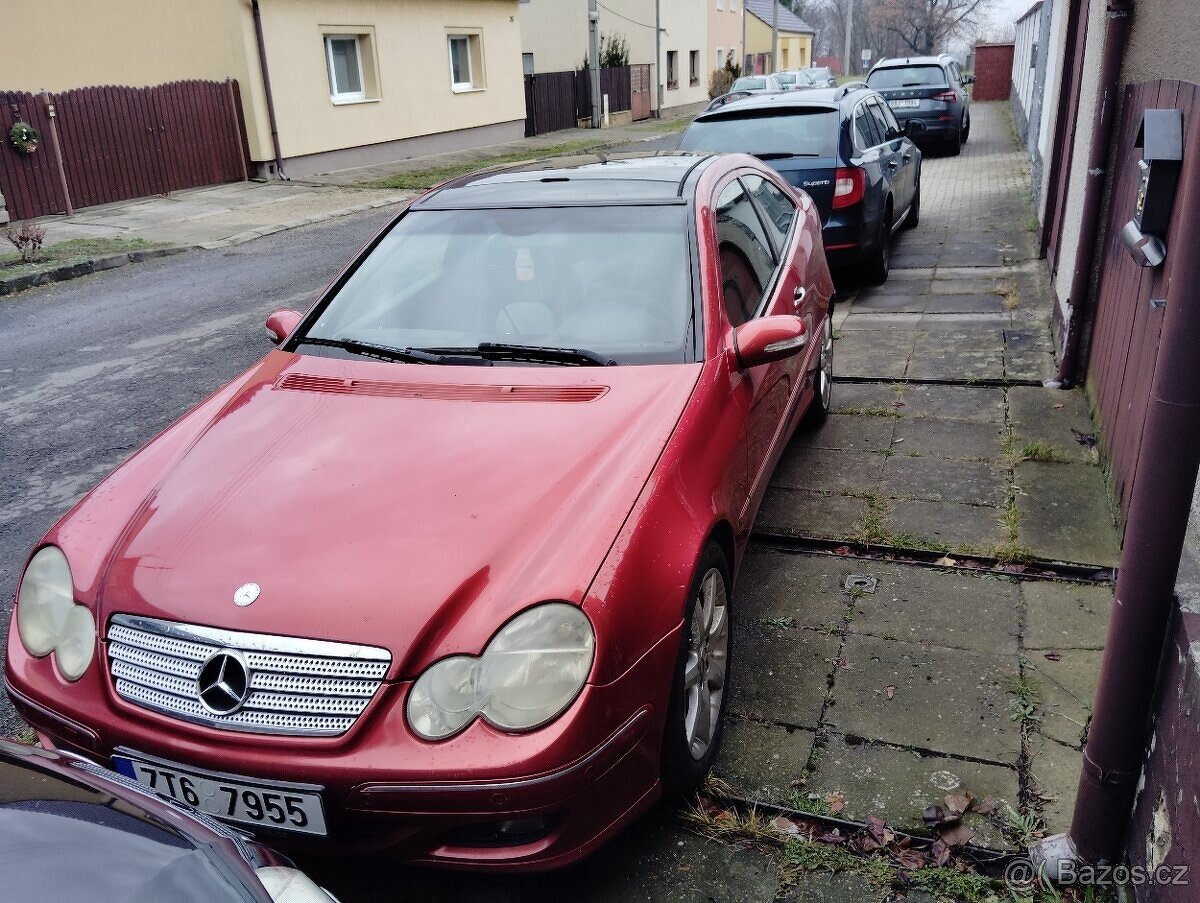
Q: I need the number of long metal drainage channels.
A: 3